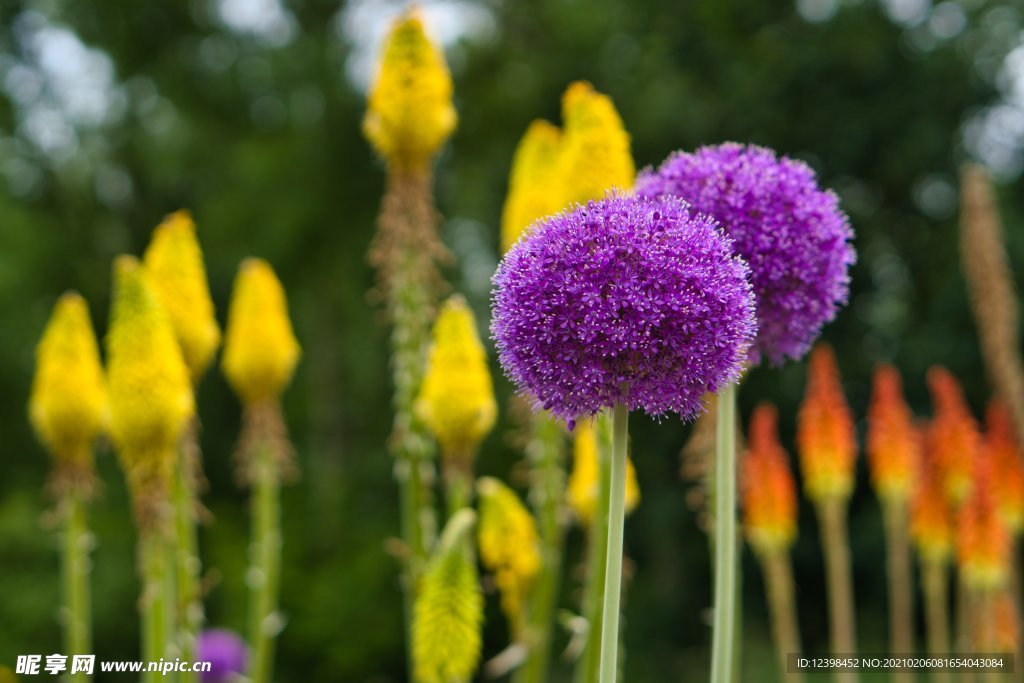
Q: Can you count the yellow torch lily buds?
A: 11